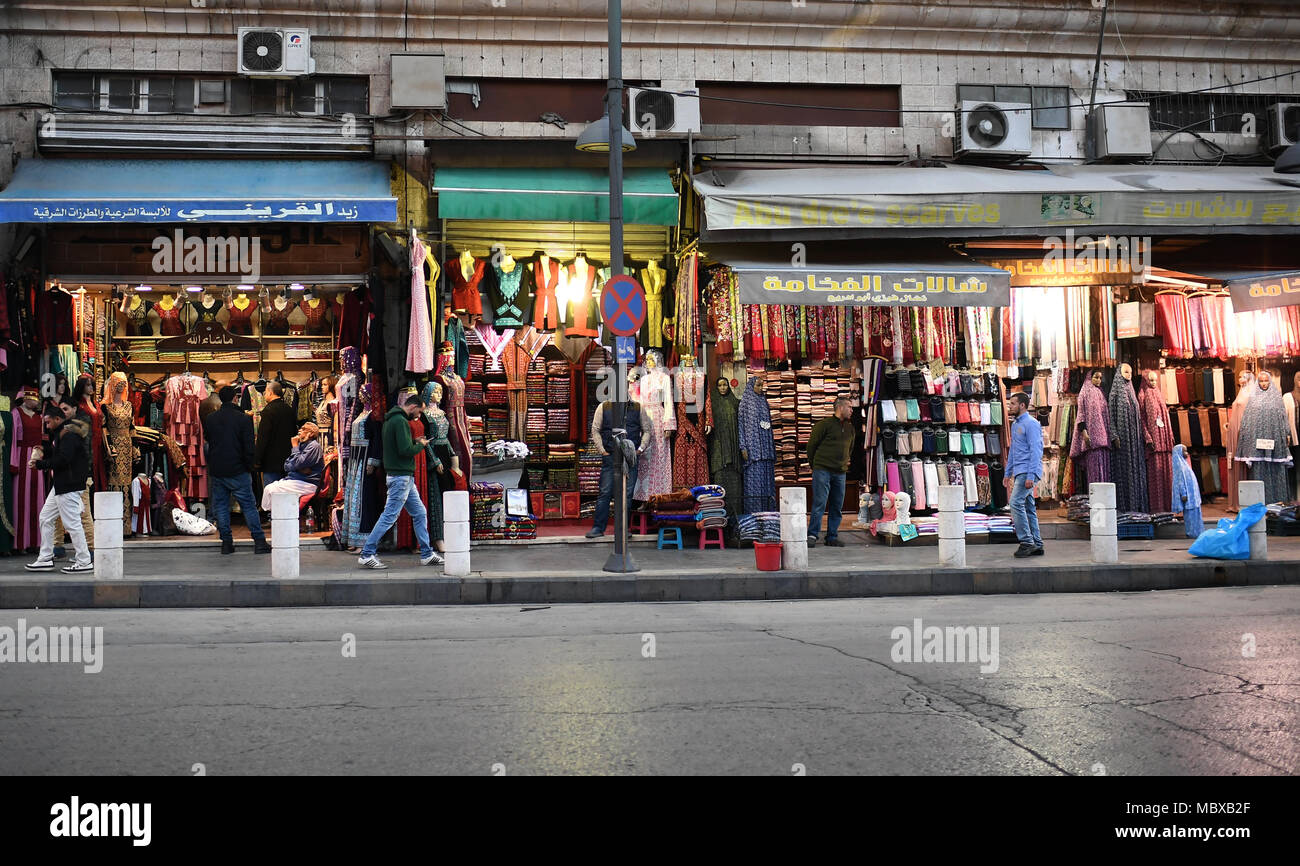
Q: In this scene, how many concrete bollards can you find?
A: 7